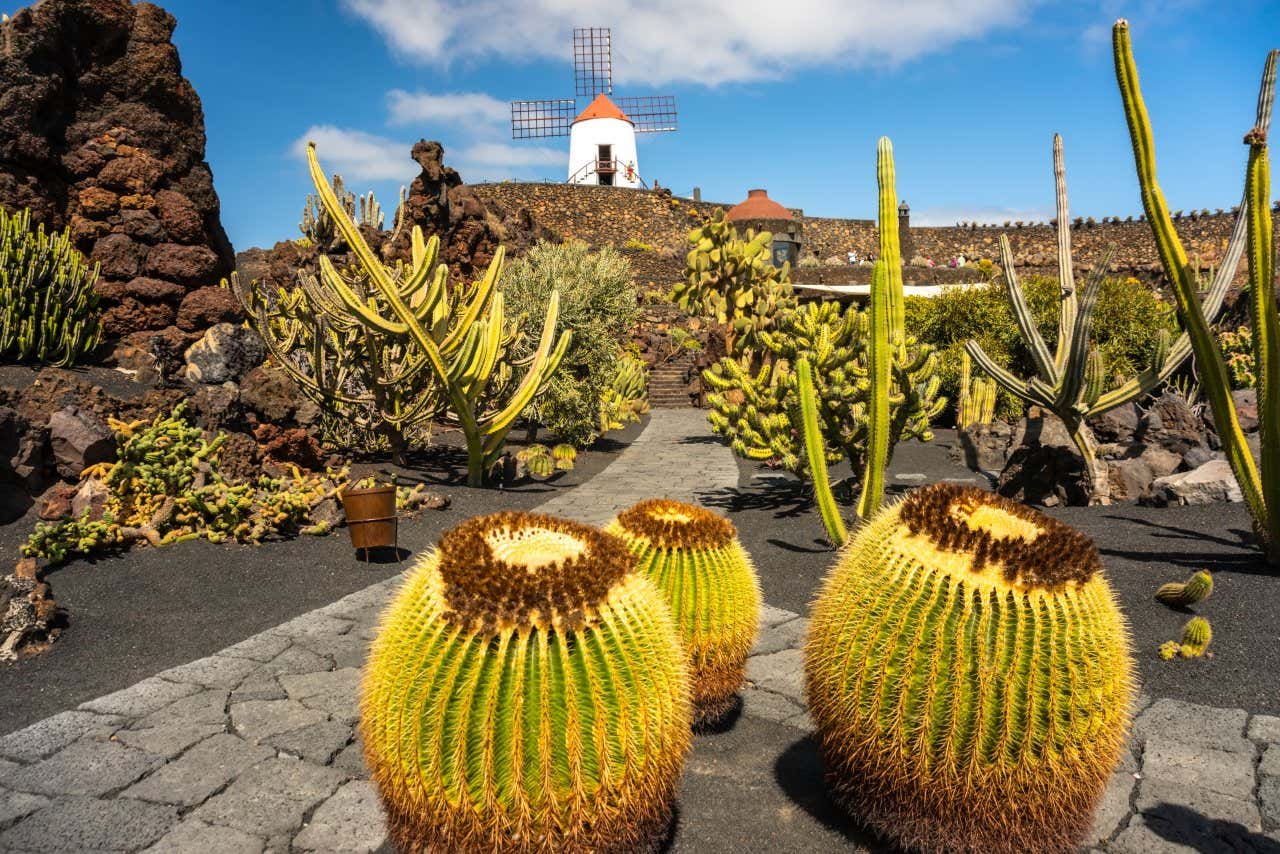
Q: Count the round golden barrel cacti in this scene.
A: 3